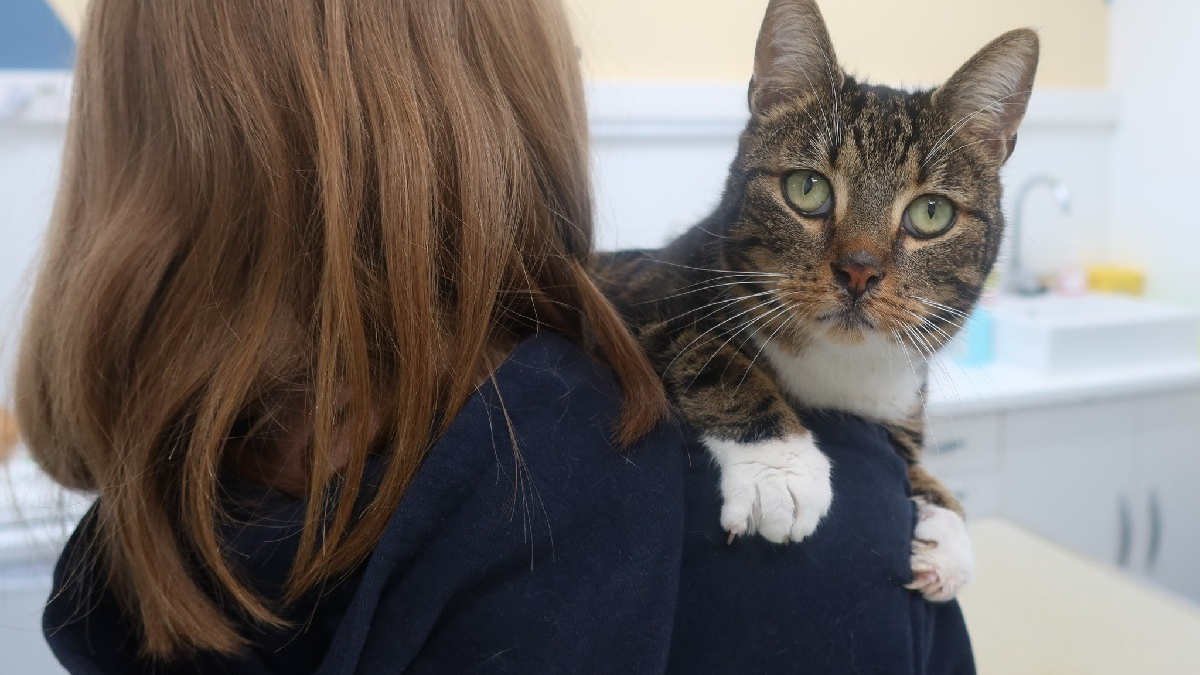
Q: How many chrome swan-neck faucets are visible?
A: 1